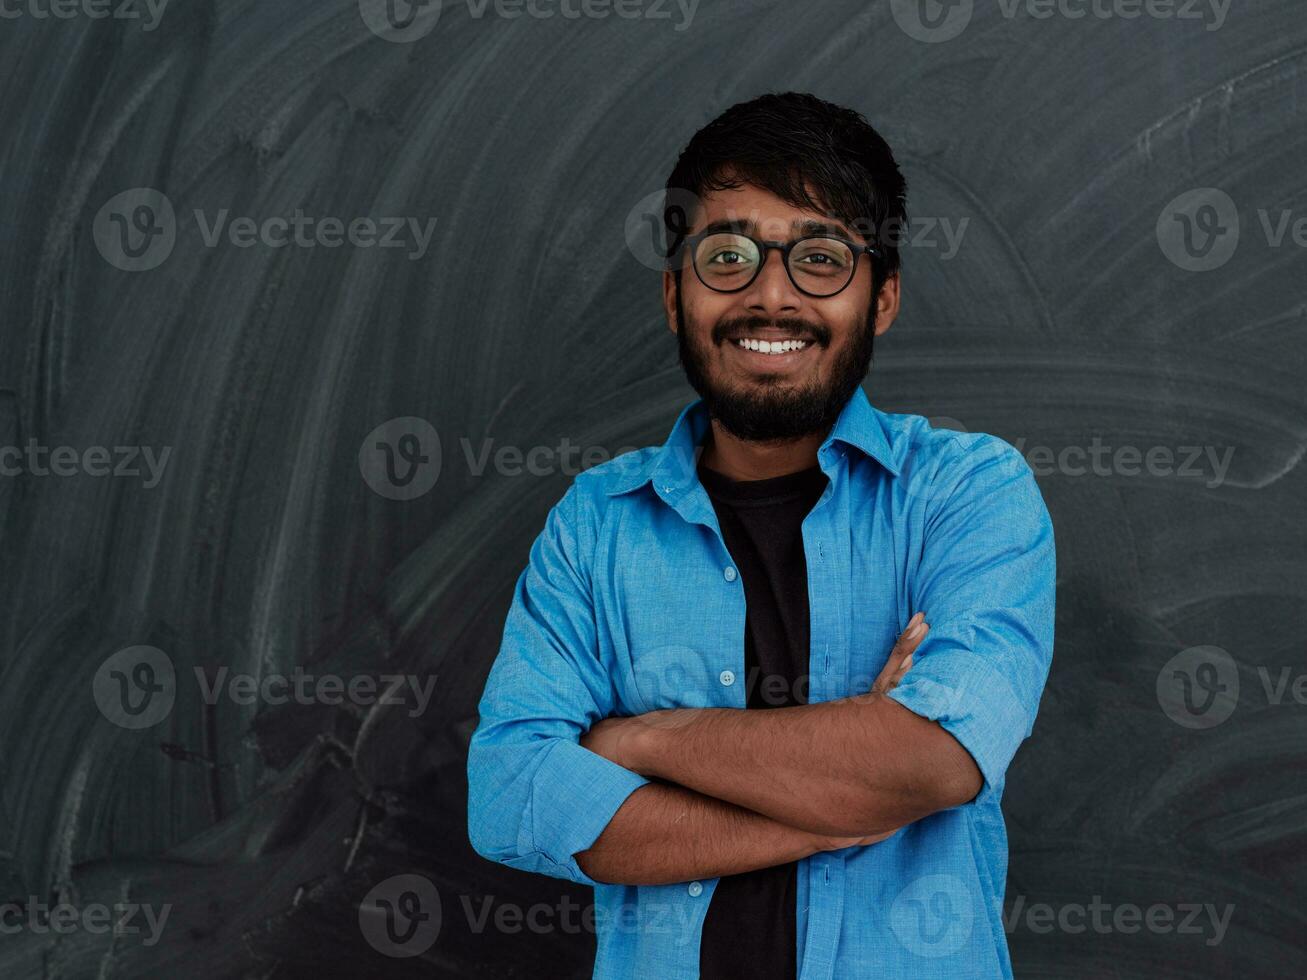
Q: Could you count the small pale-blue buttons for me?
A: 3